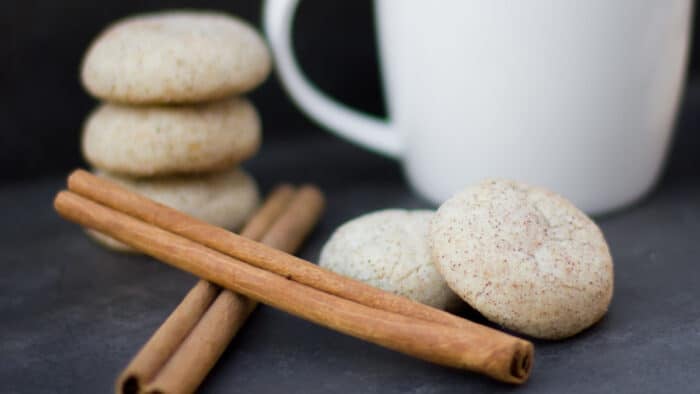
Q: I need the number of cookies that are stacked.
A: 3